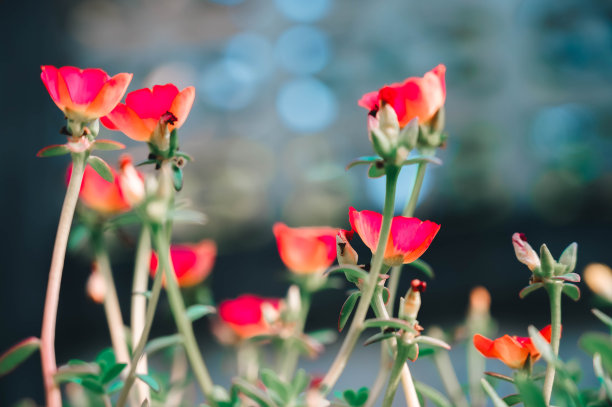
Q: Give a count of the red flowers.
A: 9